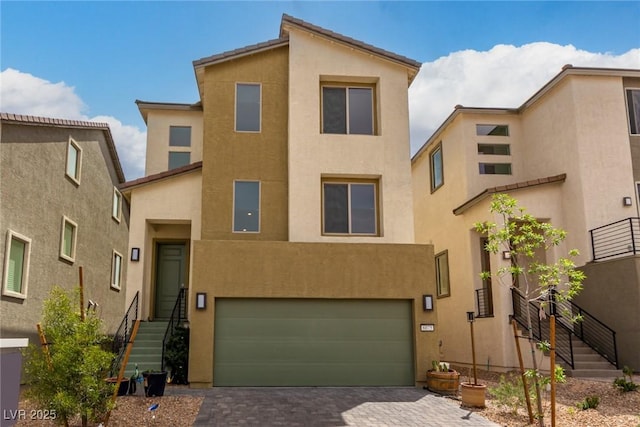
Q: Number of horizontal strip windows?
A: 3